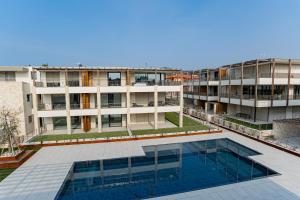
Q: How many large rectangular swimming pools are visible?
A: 1